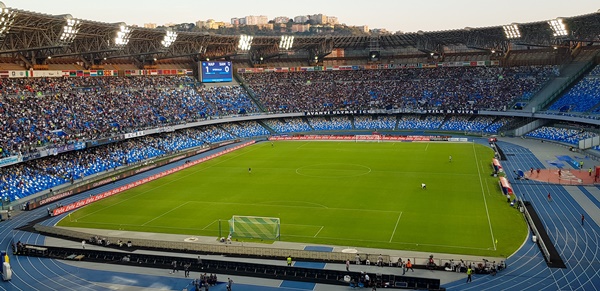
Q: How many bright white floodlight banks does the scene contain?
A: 8